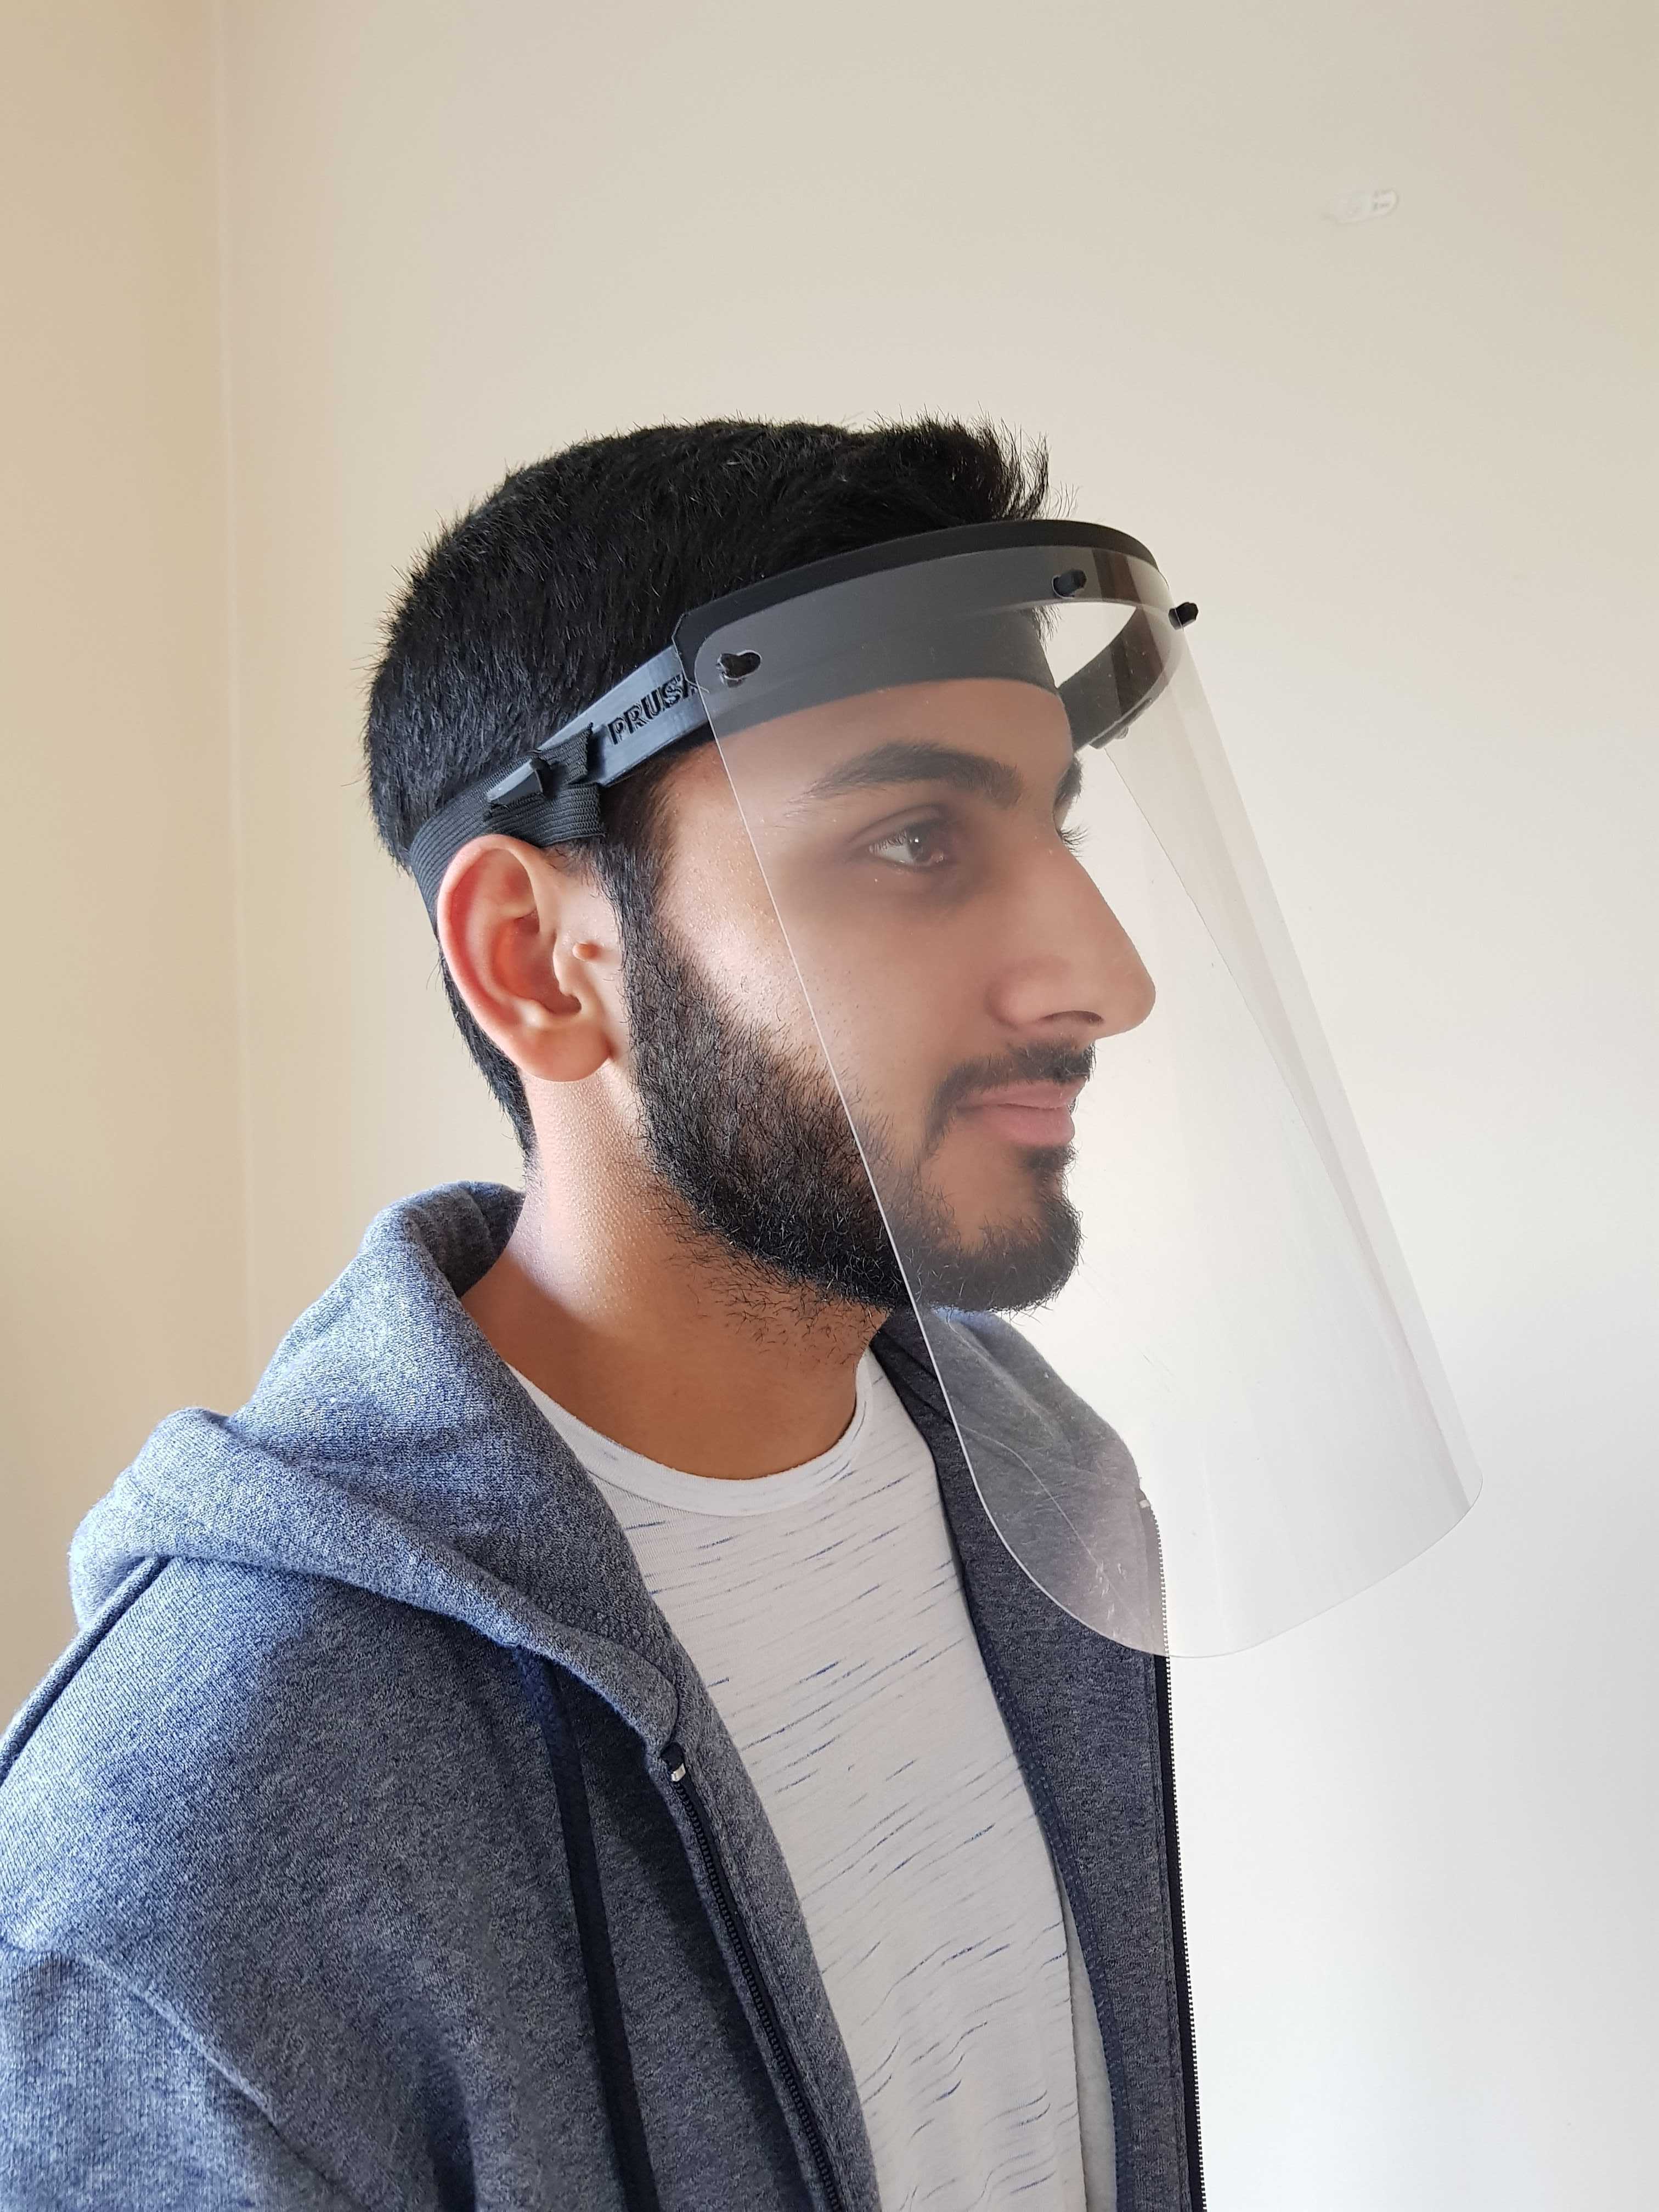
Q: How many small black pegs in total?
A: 3